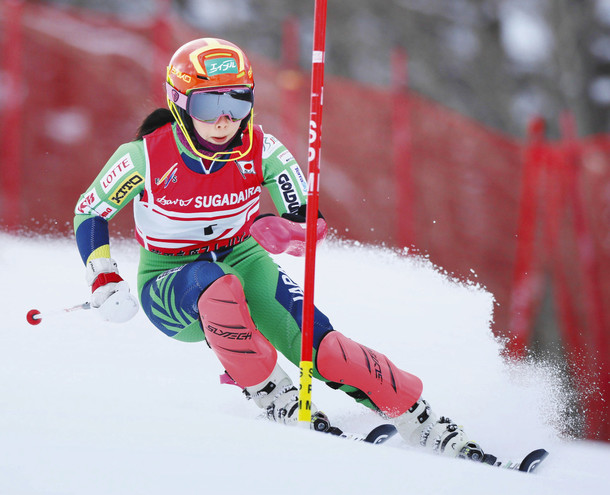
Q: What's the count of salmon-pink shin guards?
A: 2